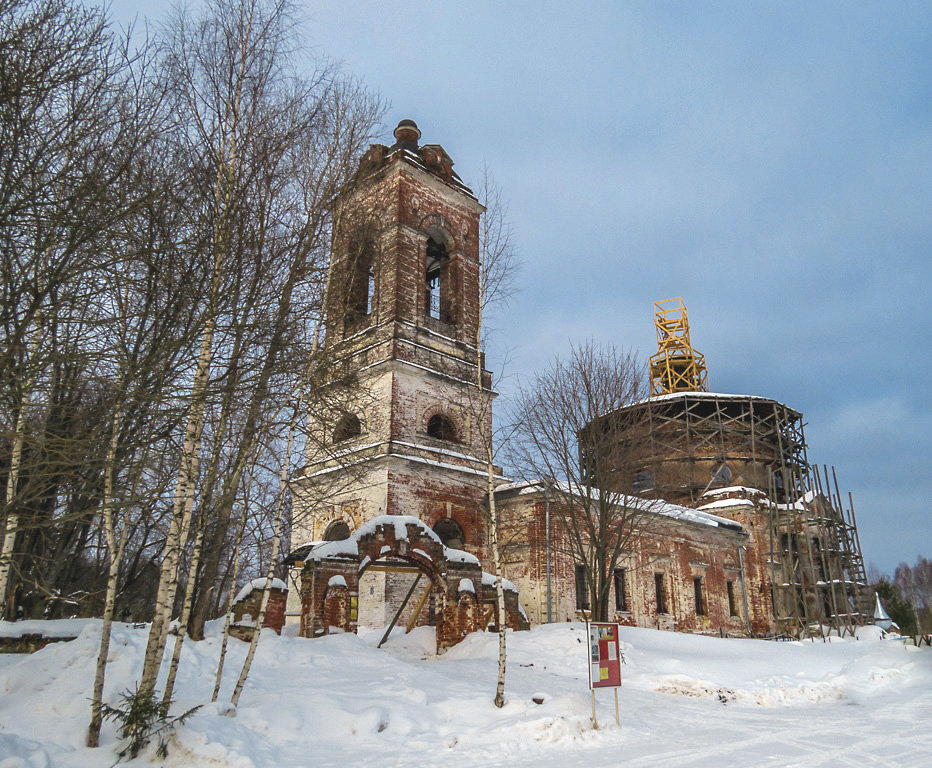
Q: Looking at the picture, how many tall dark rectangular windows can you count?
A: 5